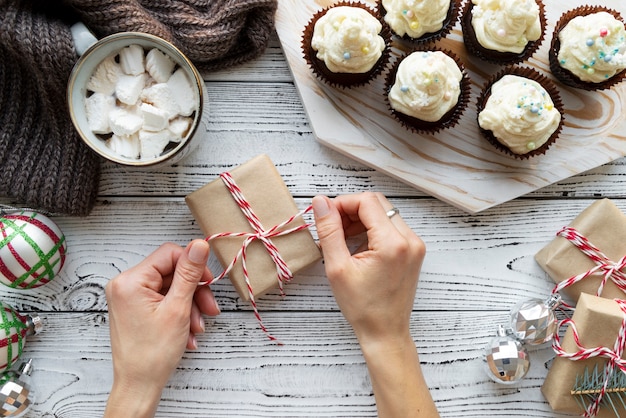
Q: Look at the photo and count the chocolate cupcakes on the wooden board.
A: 6